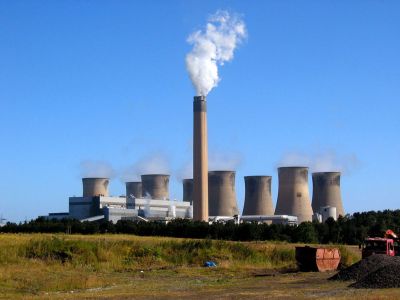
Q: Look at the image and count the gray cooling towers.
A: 8